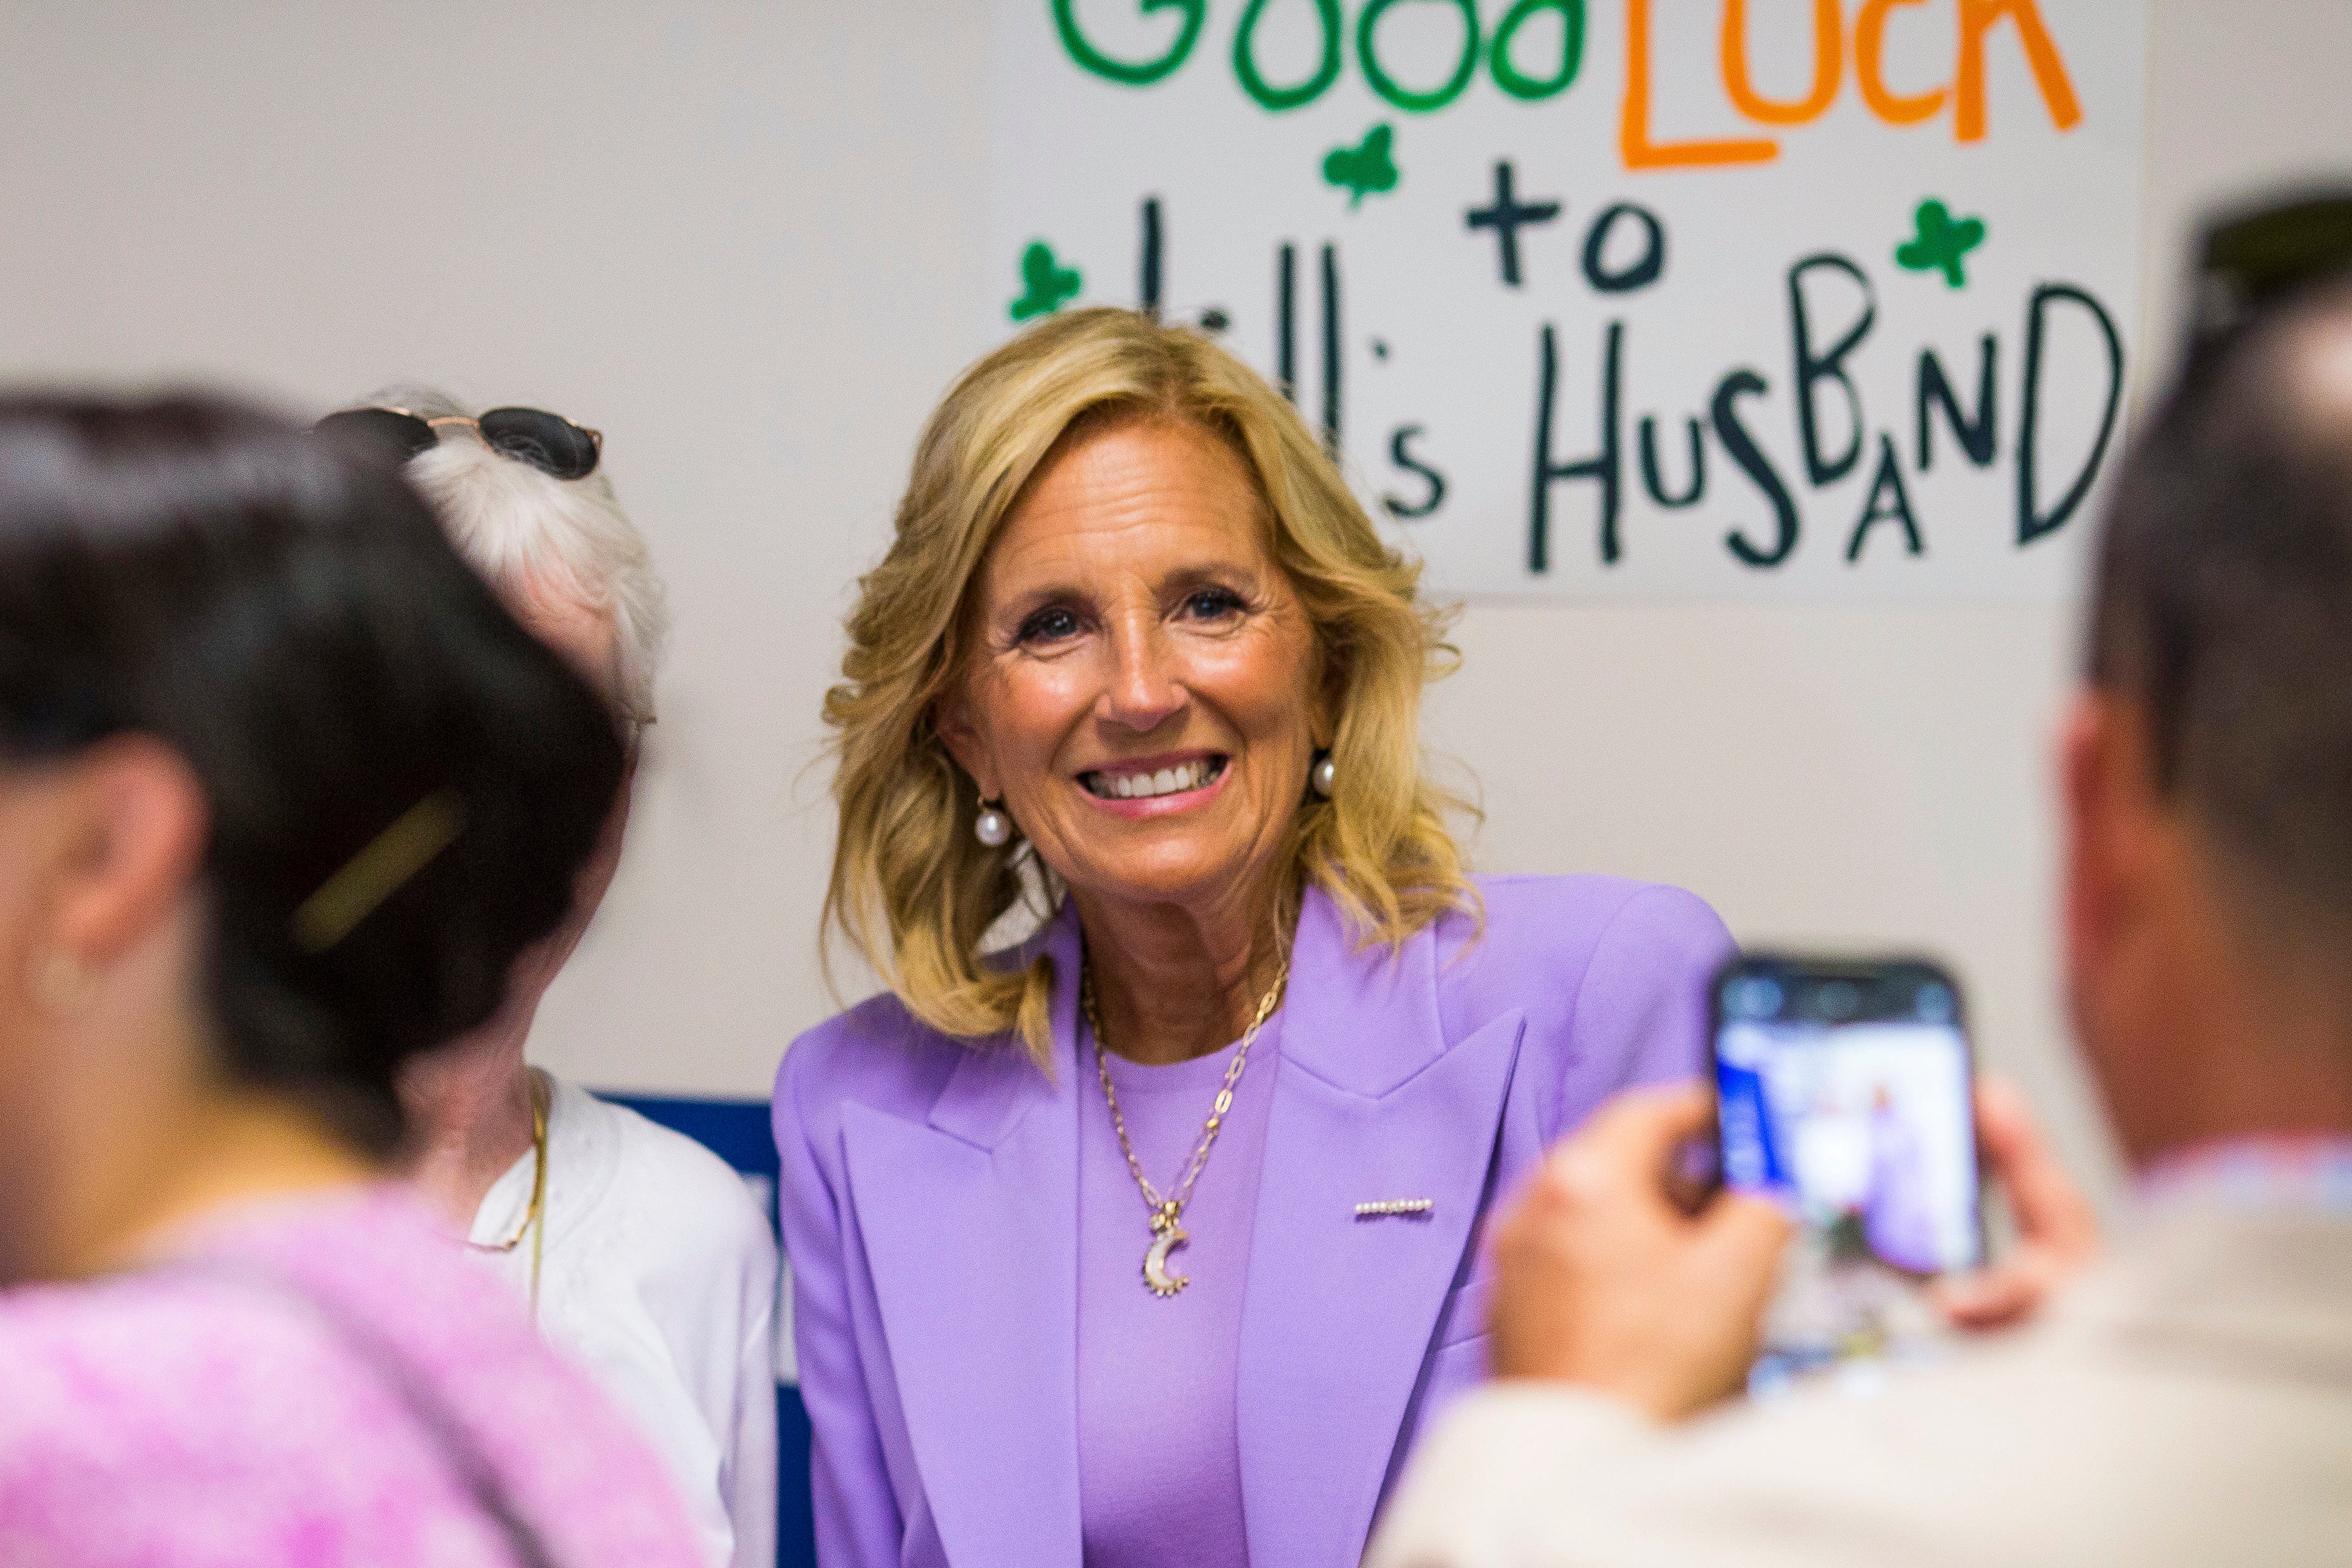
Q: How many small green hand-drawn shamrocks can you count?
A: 3